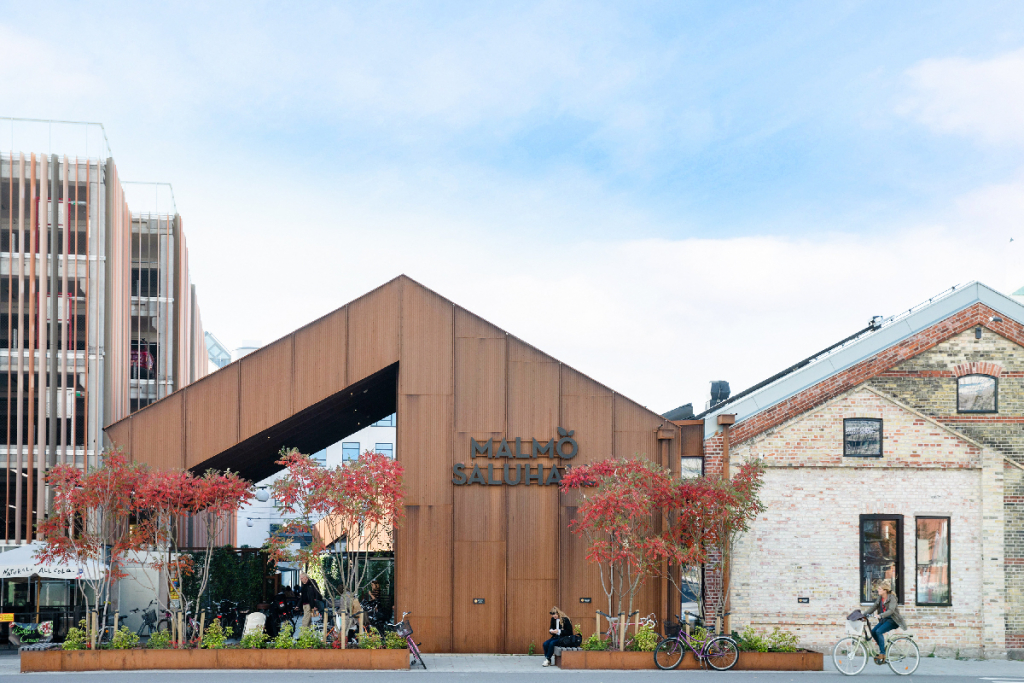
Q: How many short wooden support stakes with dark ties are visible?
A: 15